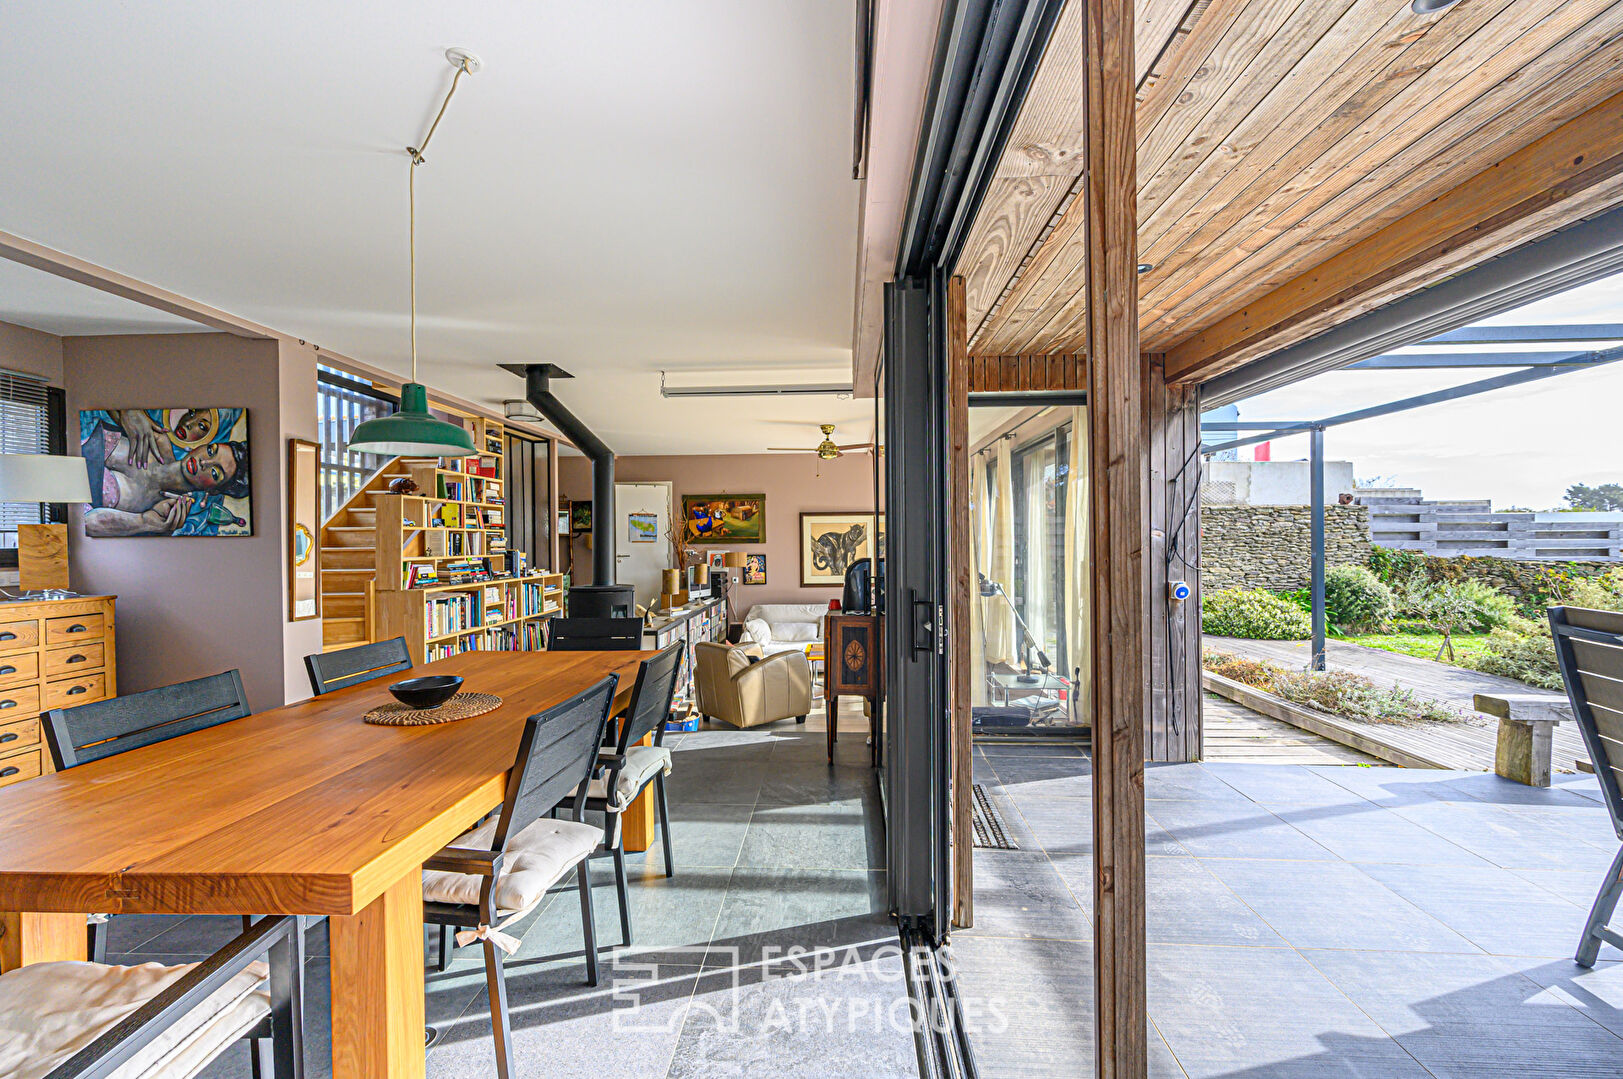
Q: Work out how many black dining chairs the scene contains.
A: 6